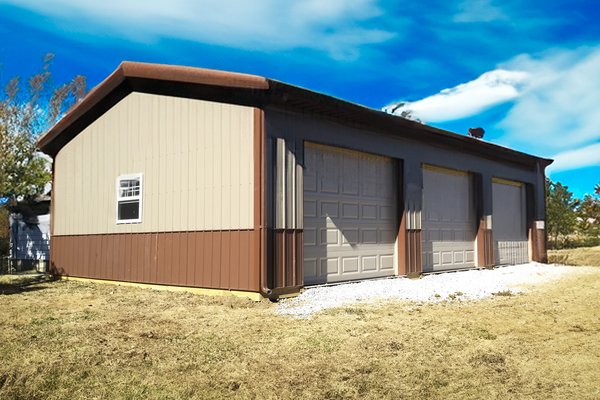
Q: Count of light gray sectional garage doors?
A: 3